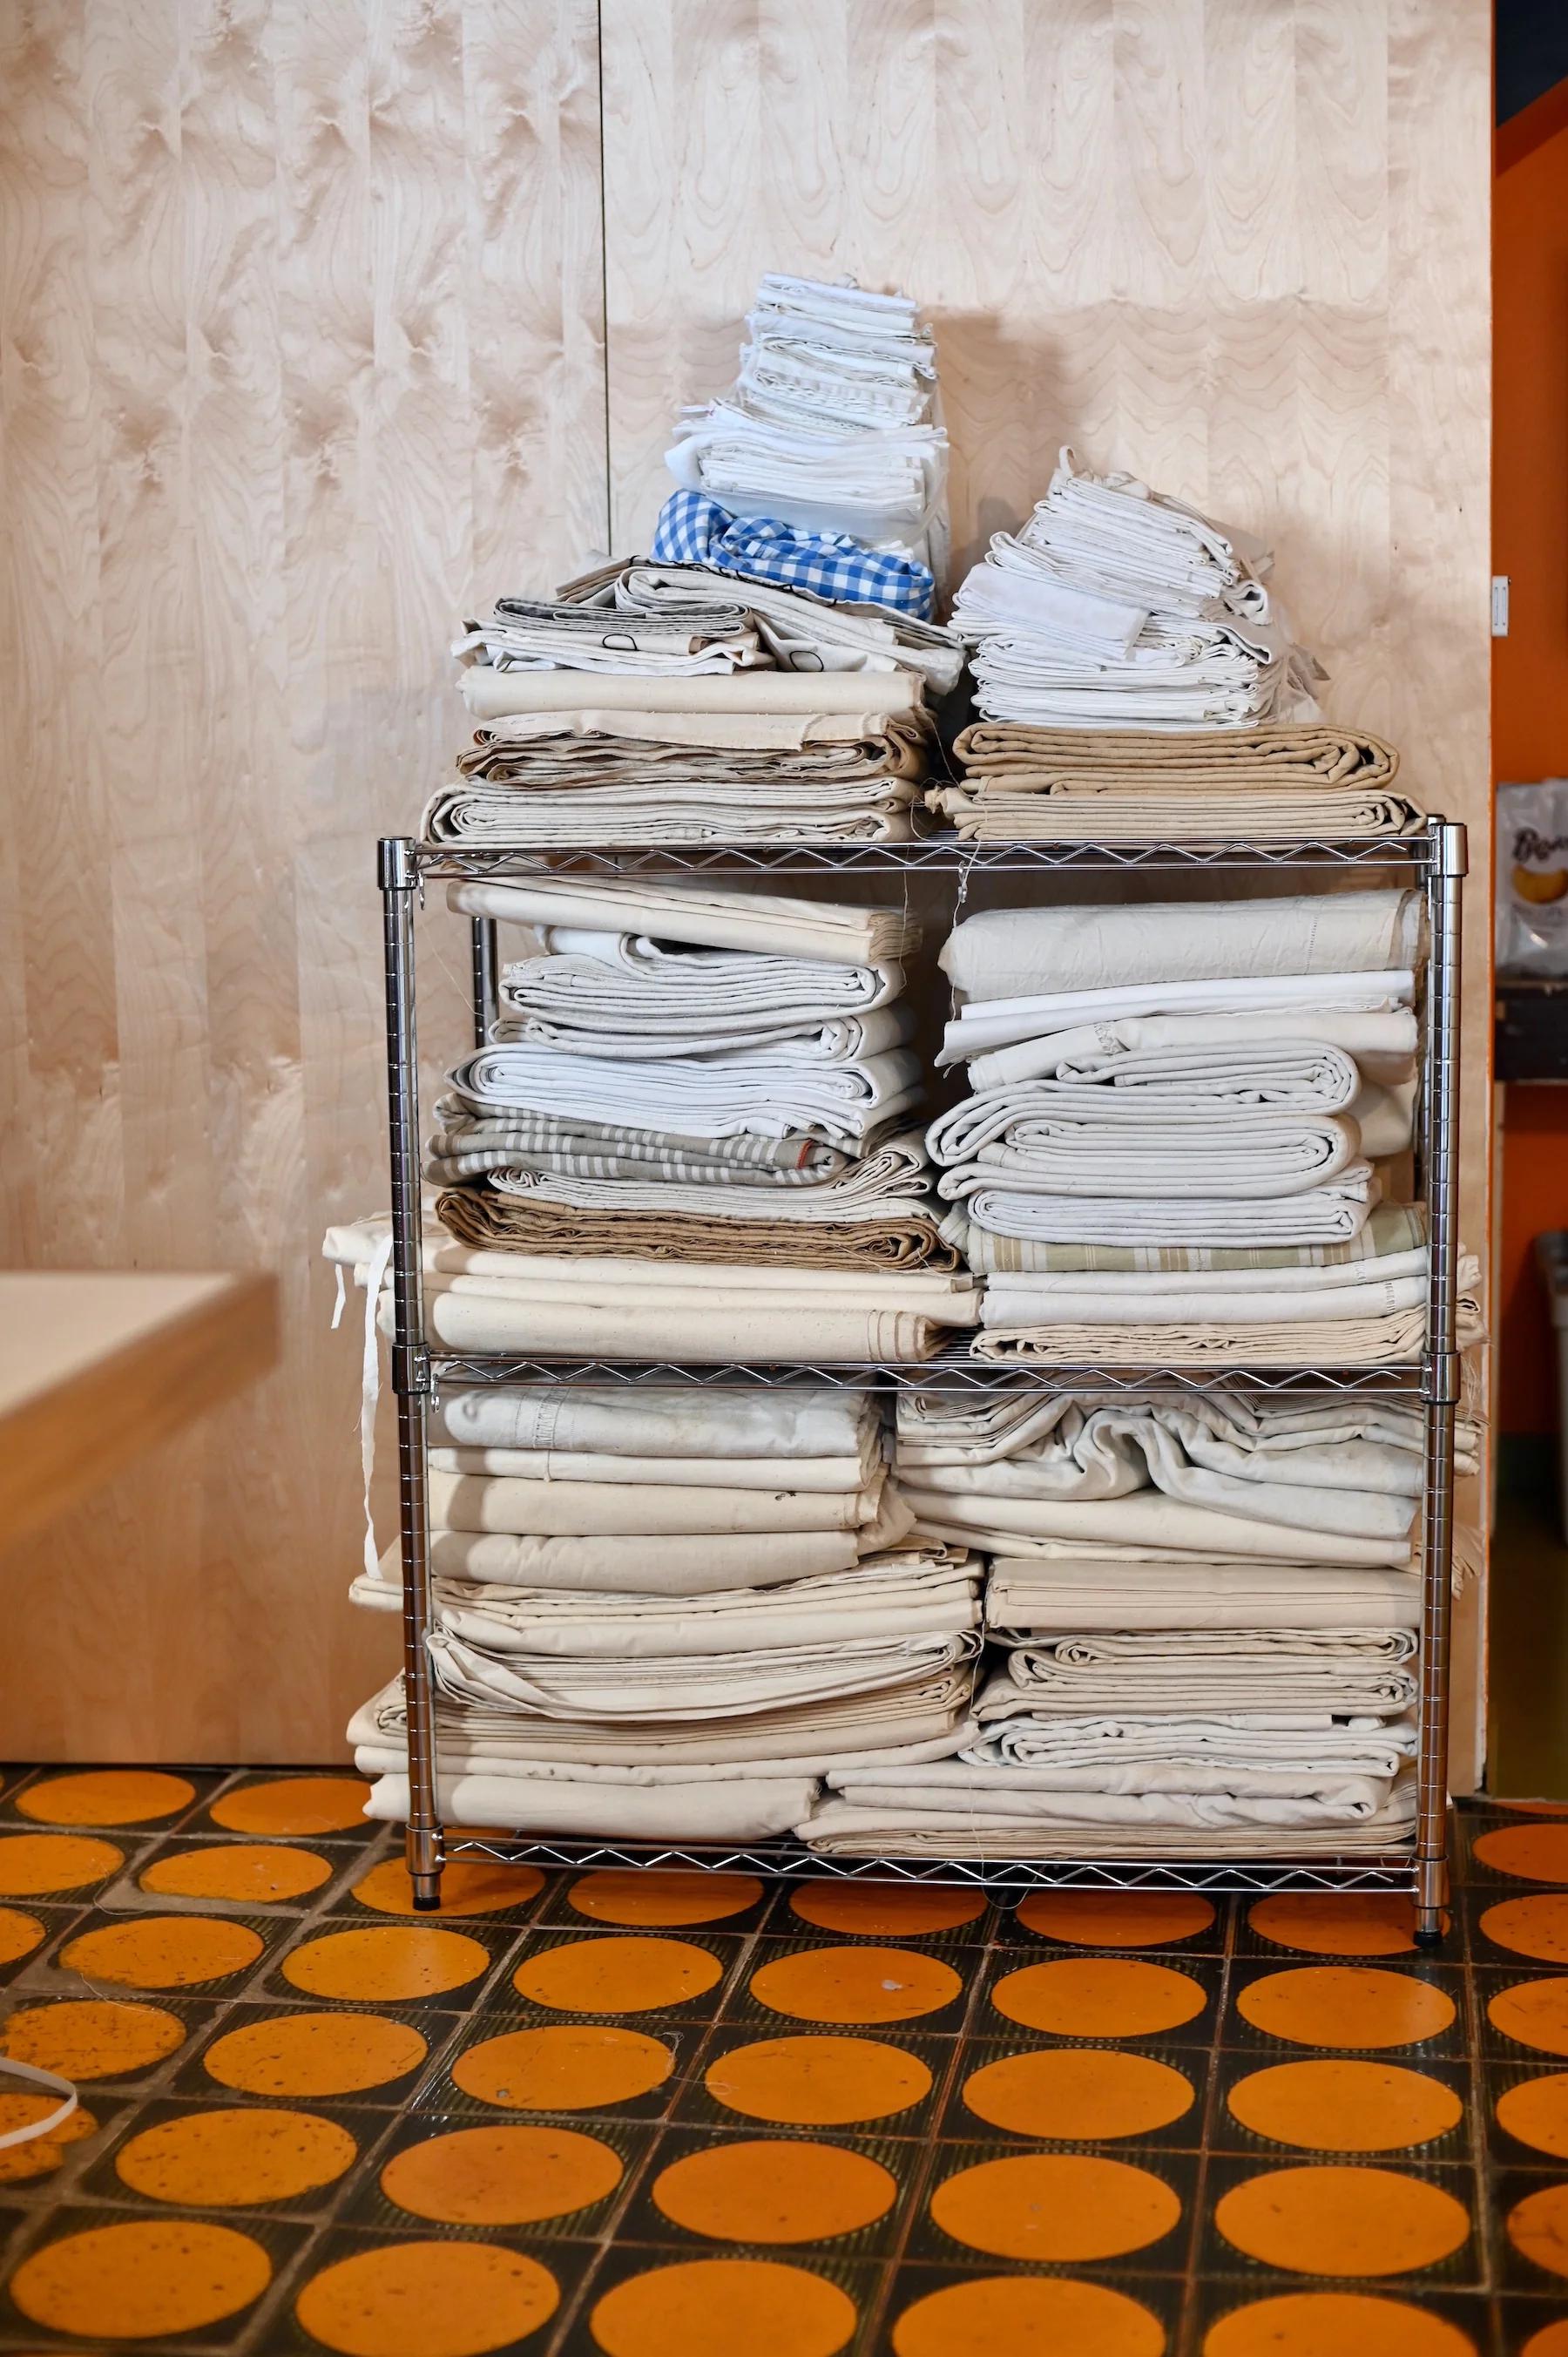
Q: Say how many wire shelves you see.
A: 3